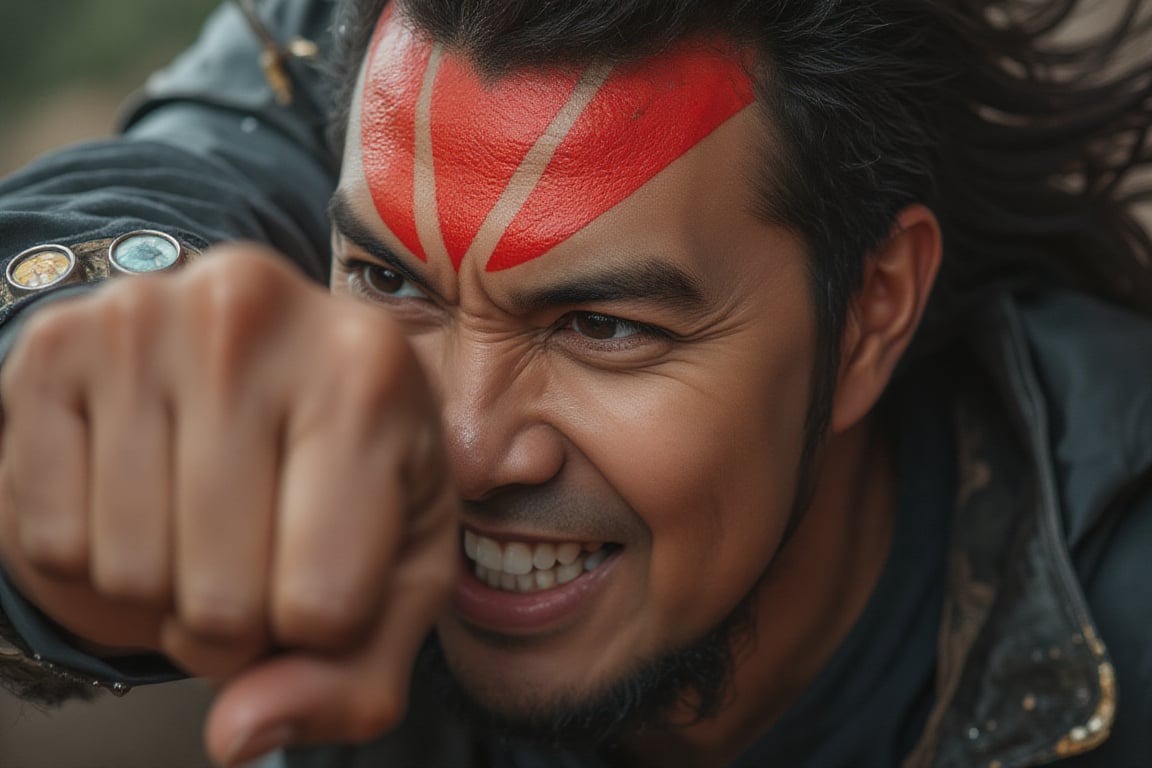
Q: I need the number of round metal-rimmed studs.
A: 2